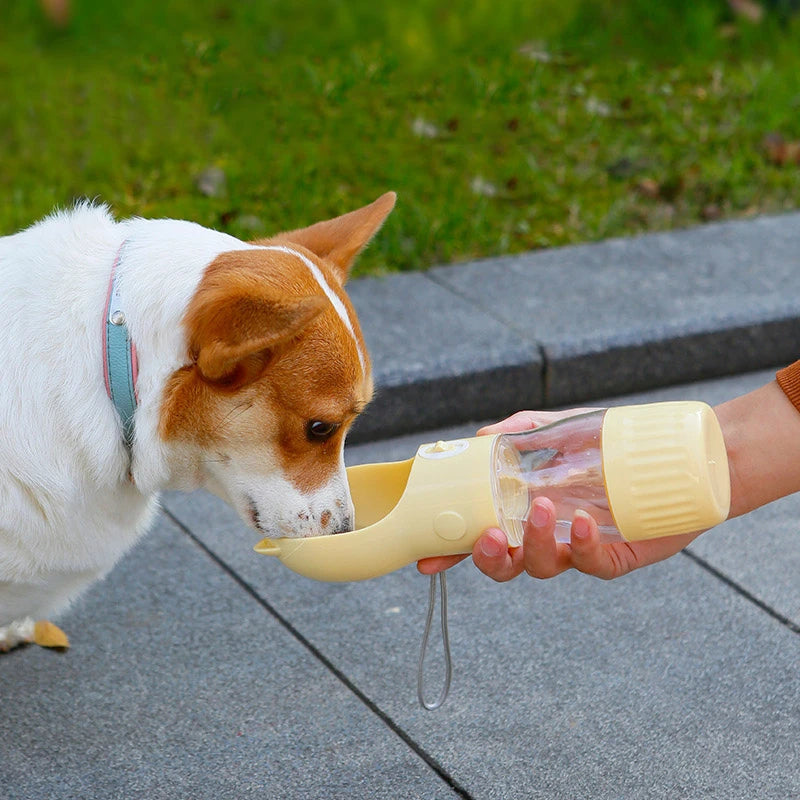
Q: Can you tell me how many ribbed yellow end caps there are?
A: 1